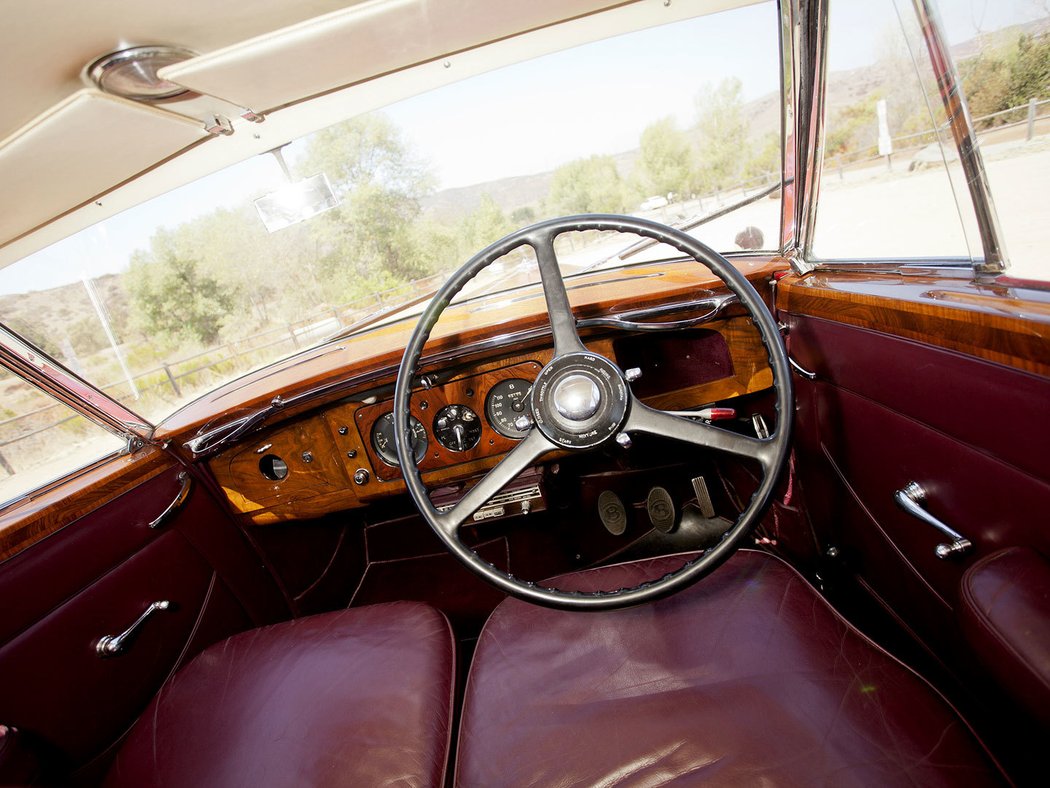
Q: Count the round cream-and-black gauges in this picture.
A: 3